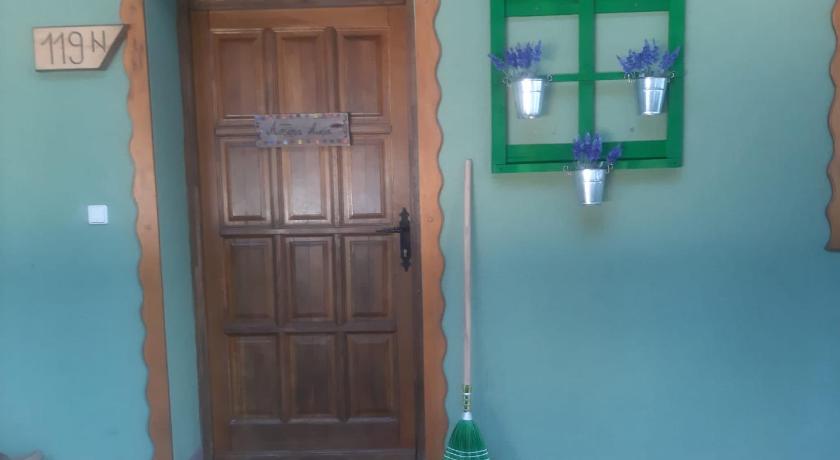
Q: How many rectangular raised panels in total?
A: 12